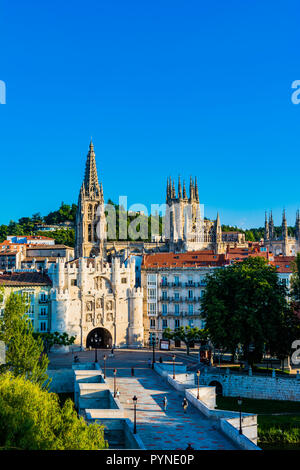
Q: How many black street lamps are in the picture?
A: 8